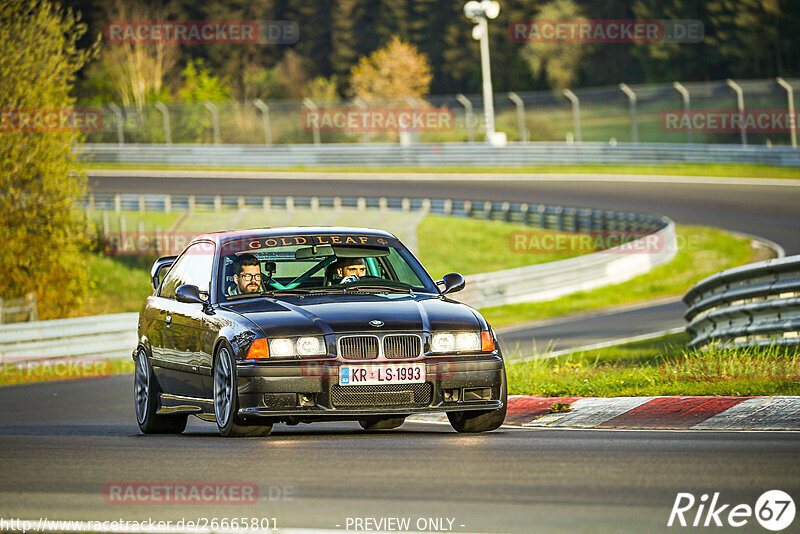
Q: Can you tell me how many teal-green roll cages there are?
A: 1